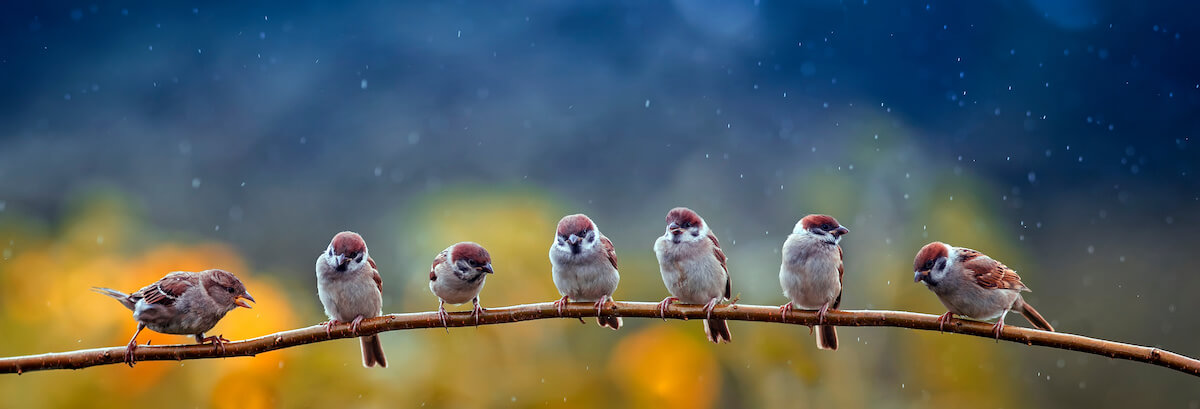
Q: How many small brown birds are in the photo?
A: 7